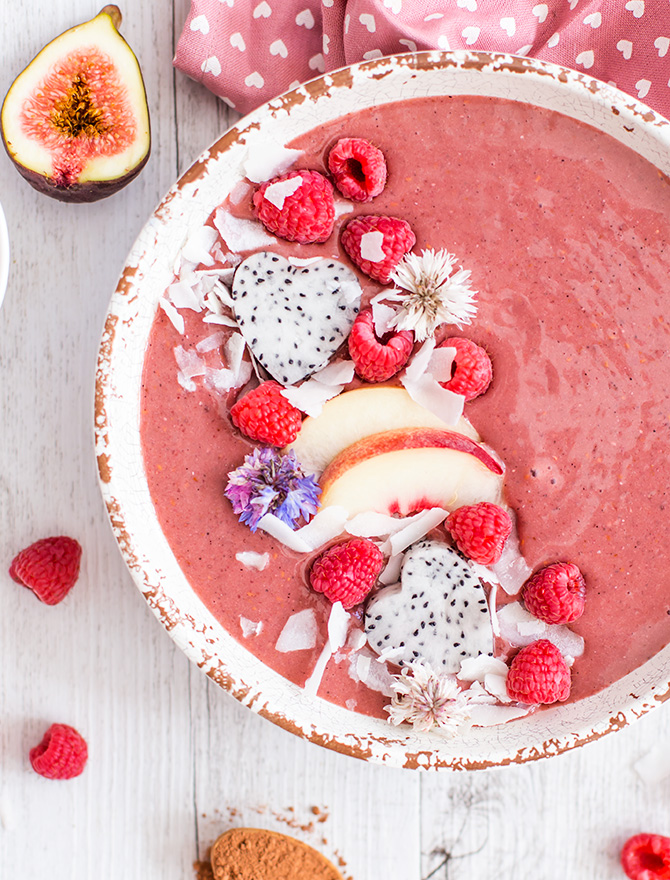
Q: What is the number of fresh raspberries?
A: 13